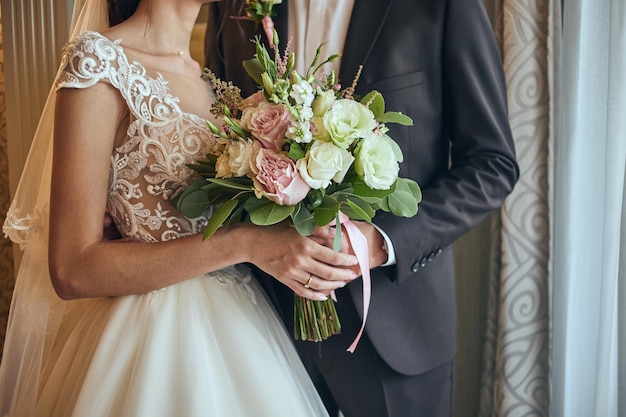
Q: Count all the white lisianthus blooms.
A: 2